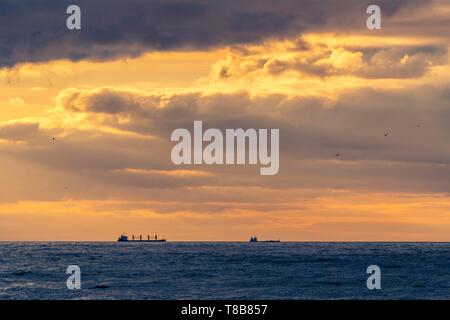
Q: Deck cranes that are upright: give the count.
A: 4